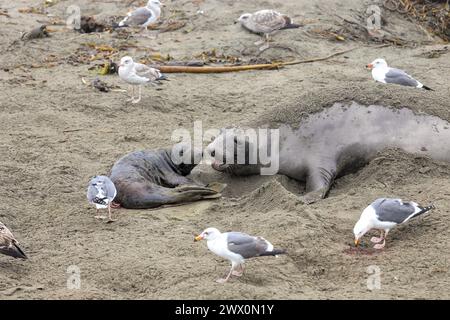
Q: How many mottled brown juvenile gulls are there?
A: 2